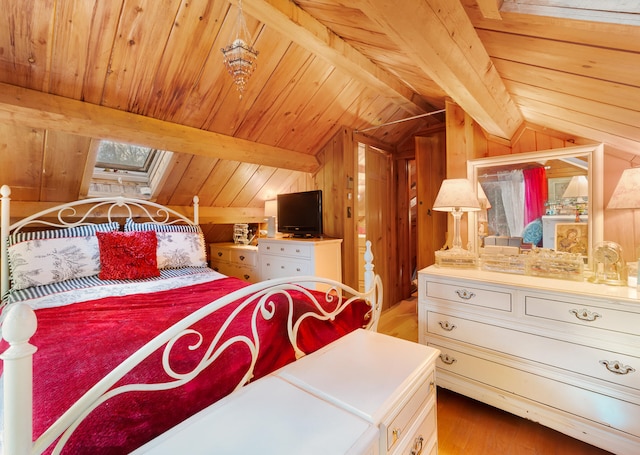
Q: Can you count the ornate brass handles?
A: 6